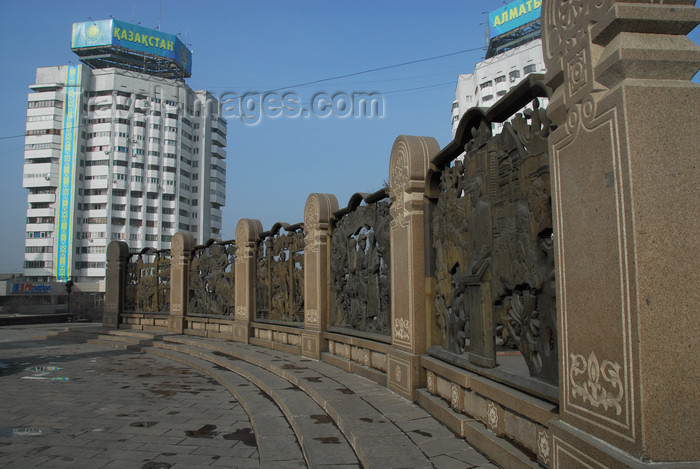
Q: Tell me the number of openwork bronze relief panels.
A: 5